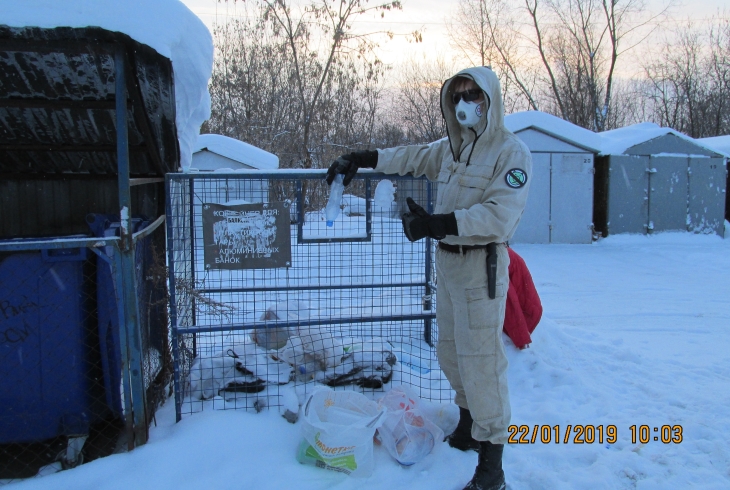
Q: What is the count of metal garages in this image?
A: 4